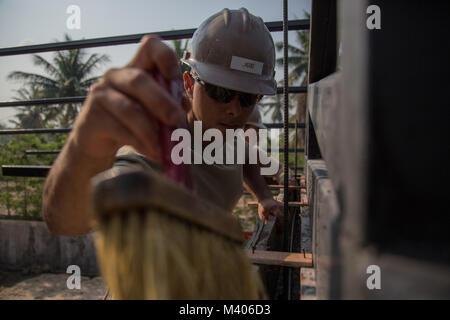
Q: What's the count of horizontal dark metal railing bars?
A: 5